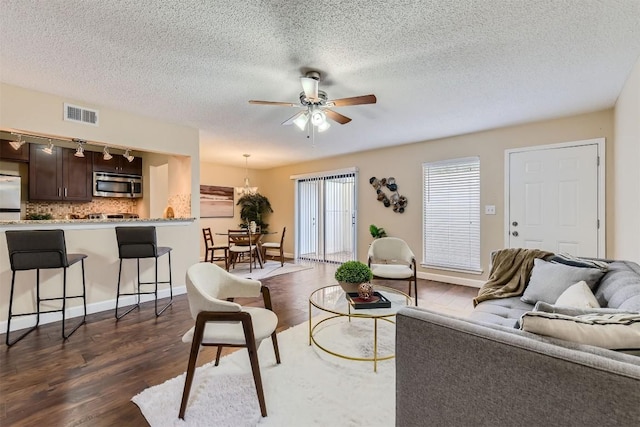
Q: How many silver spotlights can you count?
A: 5